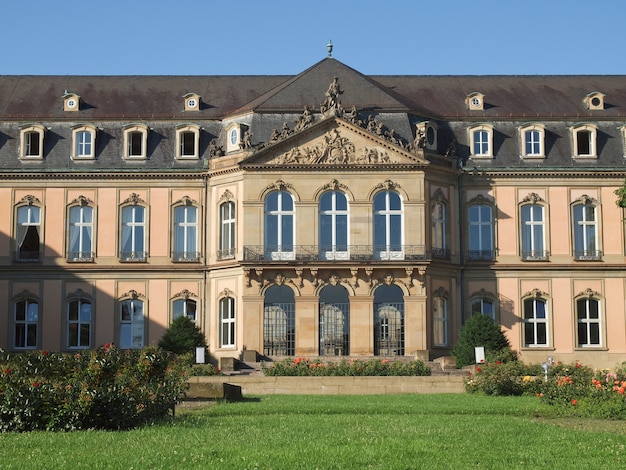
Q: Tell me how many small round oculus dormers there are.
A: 4